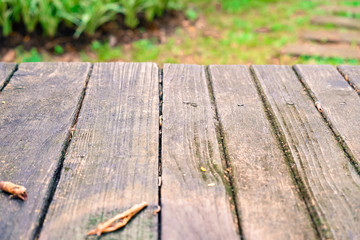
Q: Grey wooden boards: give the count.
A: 8